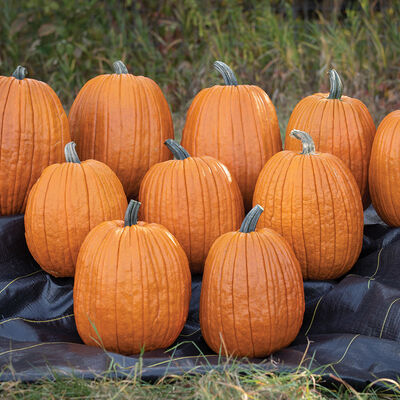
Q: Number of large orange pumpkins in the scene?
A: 10